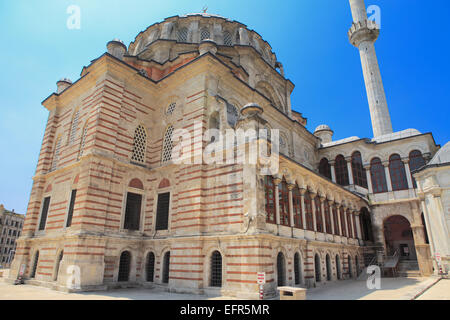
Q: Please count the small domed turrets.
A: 5